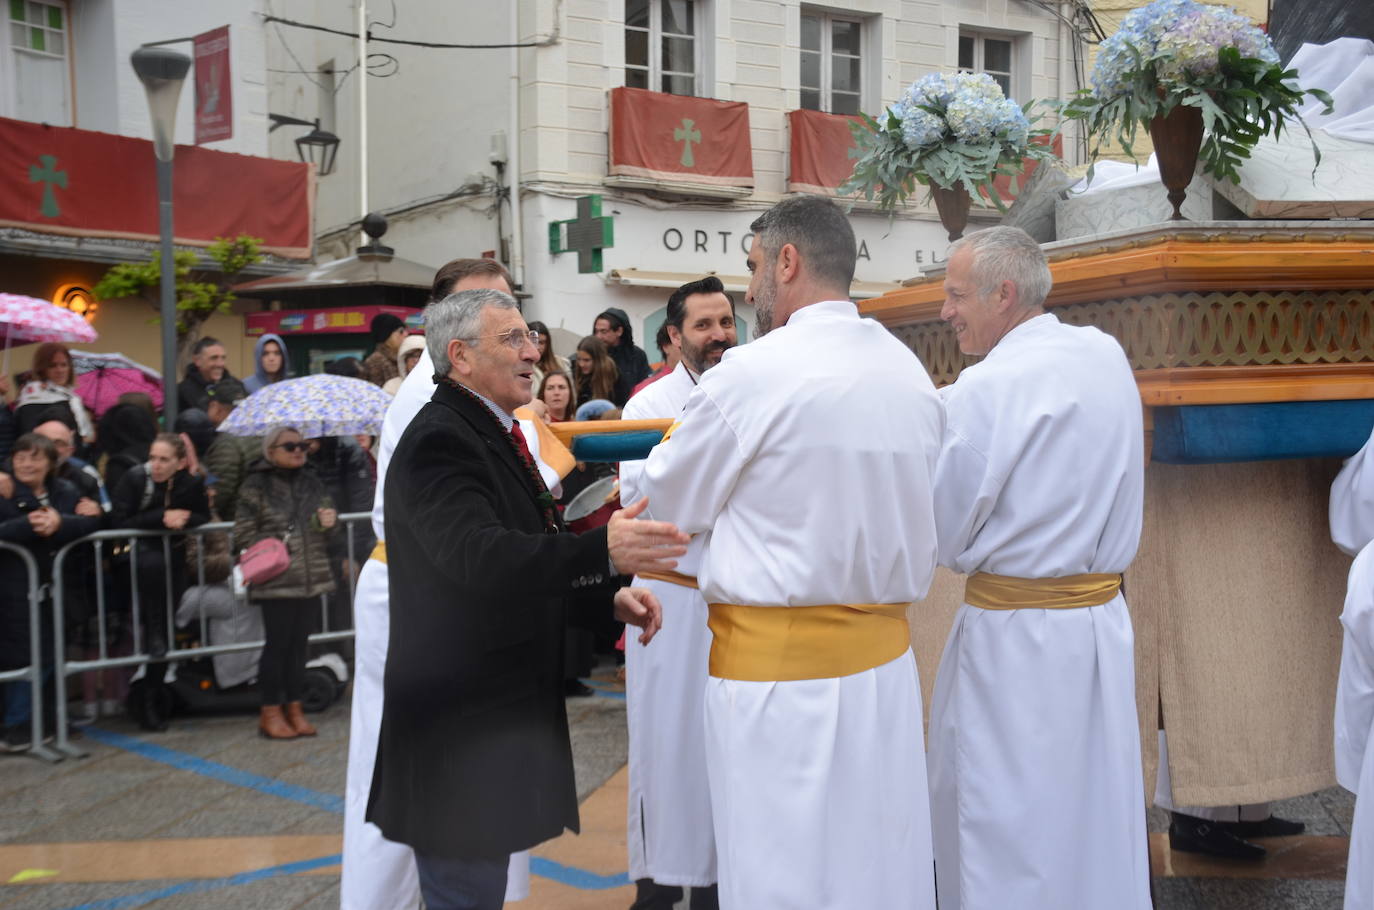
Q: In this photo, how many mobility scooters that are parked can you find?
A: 1